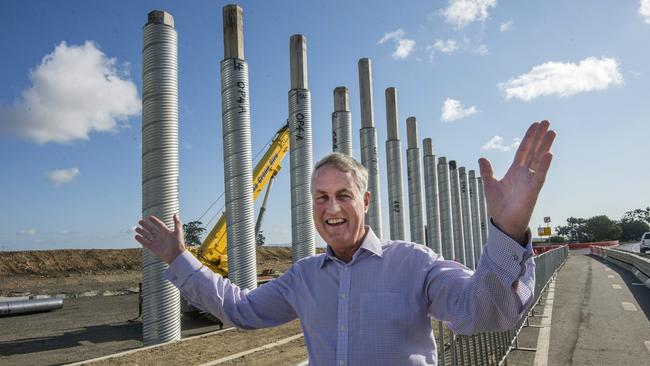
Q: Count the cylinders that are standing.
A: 13